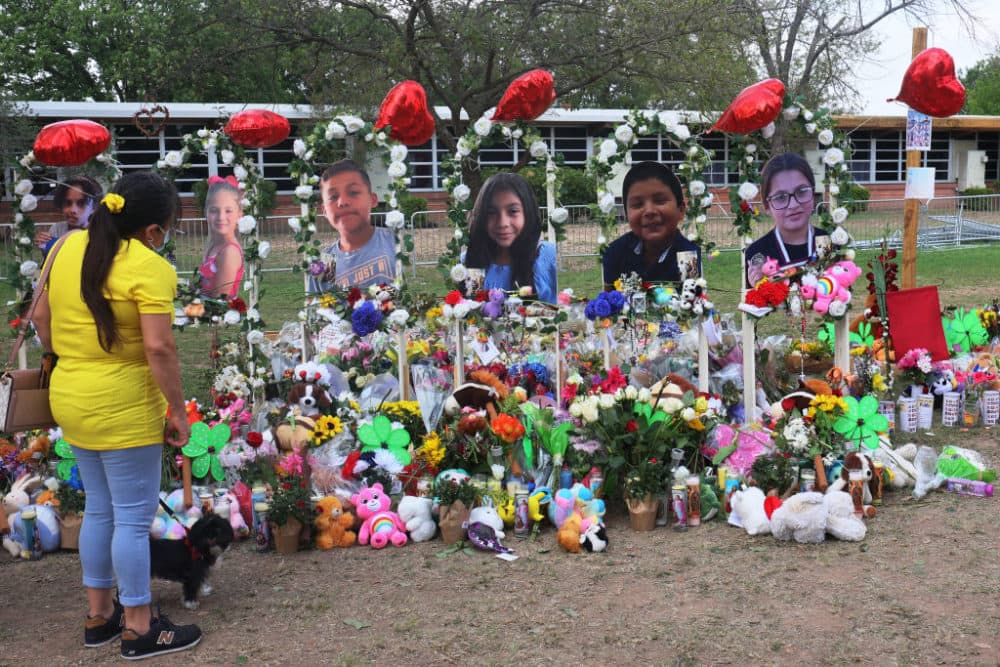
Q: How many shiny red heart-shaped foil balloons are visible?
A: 6